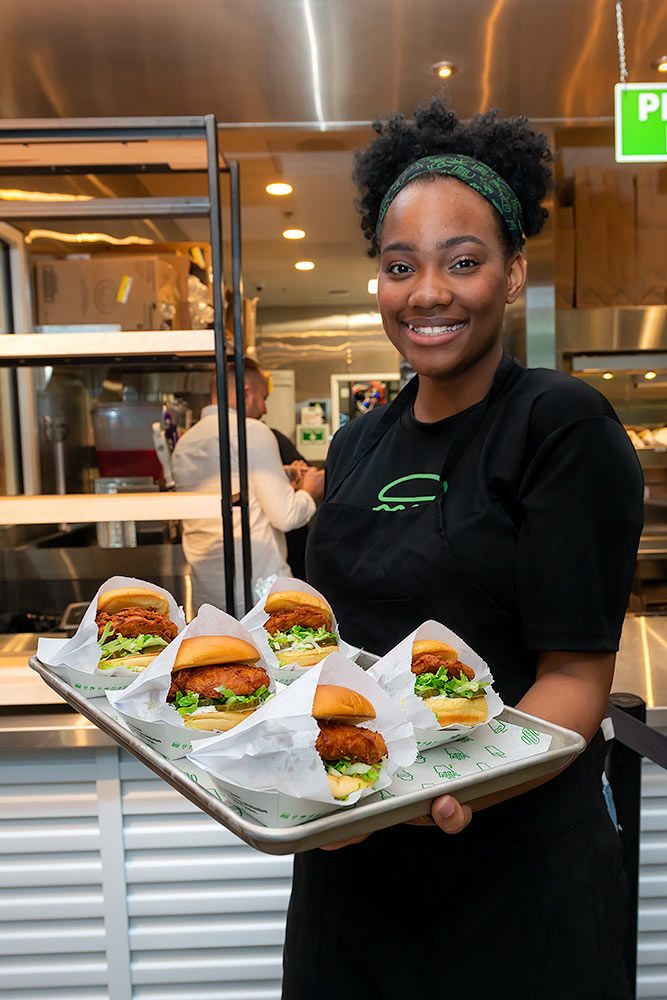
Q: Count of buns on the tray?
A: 5